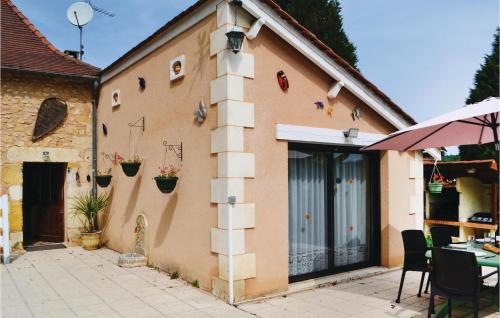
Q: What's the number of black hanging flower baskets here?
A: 3